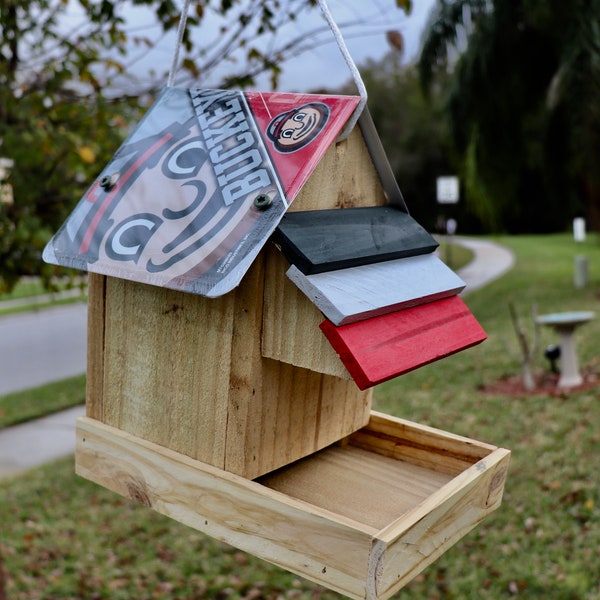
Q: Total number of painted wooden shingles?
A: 3